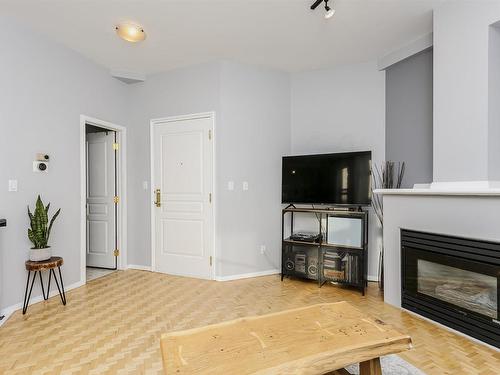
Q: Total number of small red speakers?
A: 0